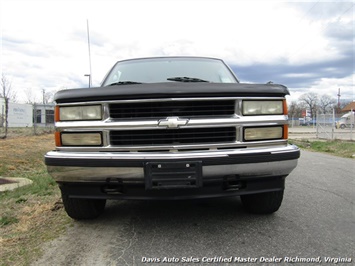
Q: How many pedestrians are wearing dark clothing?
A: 0